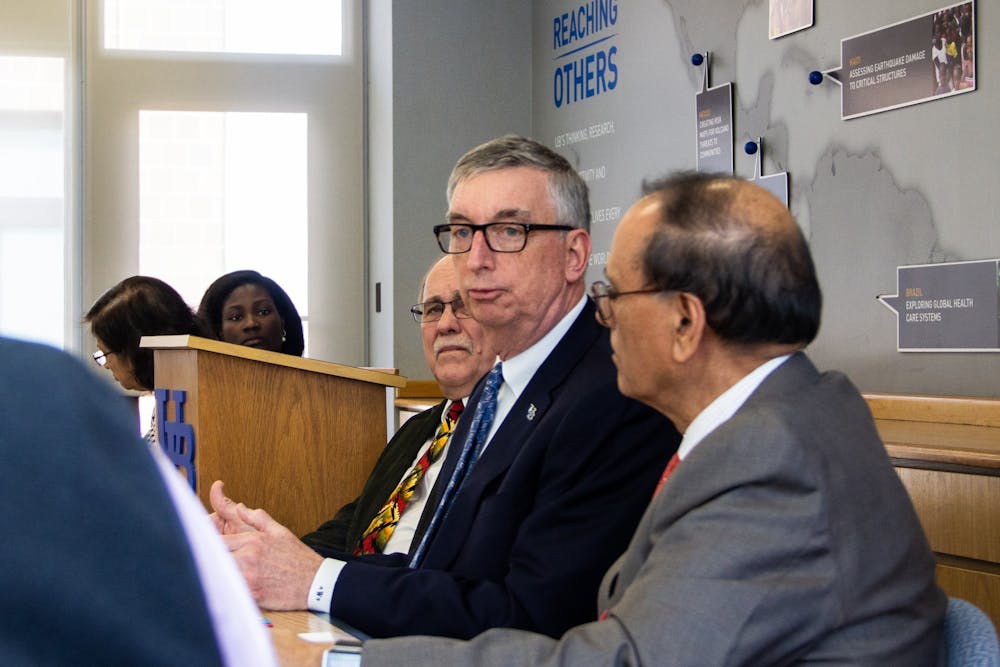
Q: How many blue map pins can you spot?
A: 3